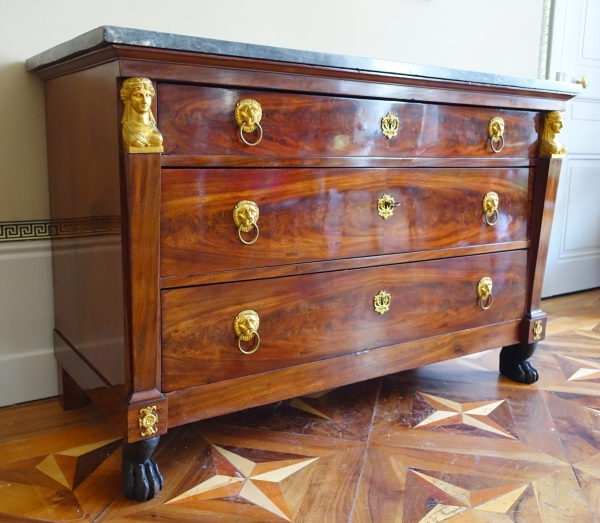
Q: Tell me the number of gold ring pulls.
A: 6